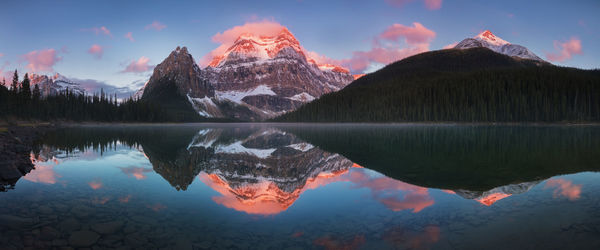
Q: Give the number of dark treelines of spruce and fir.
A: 2